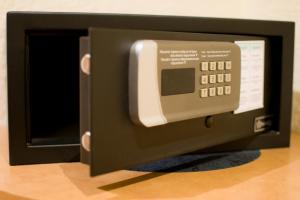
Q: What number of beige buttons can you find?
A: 12